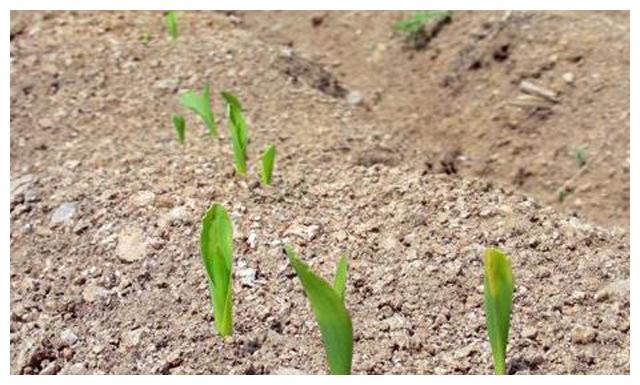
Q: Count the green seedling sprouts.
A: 8